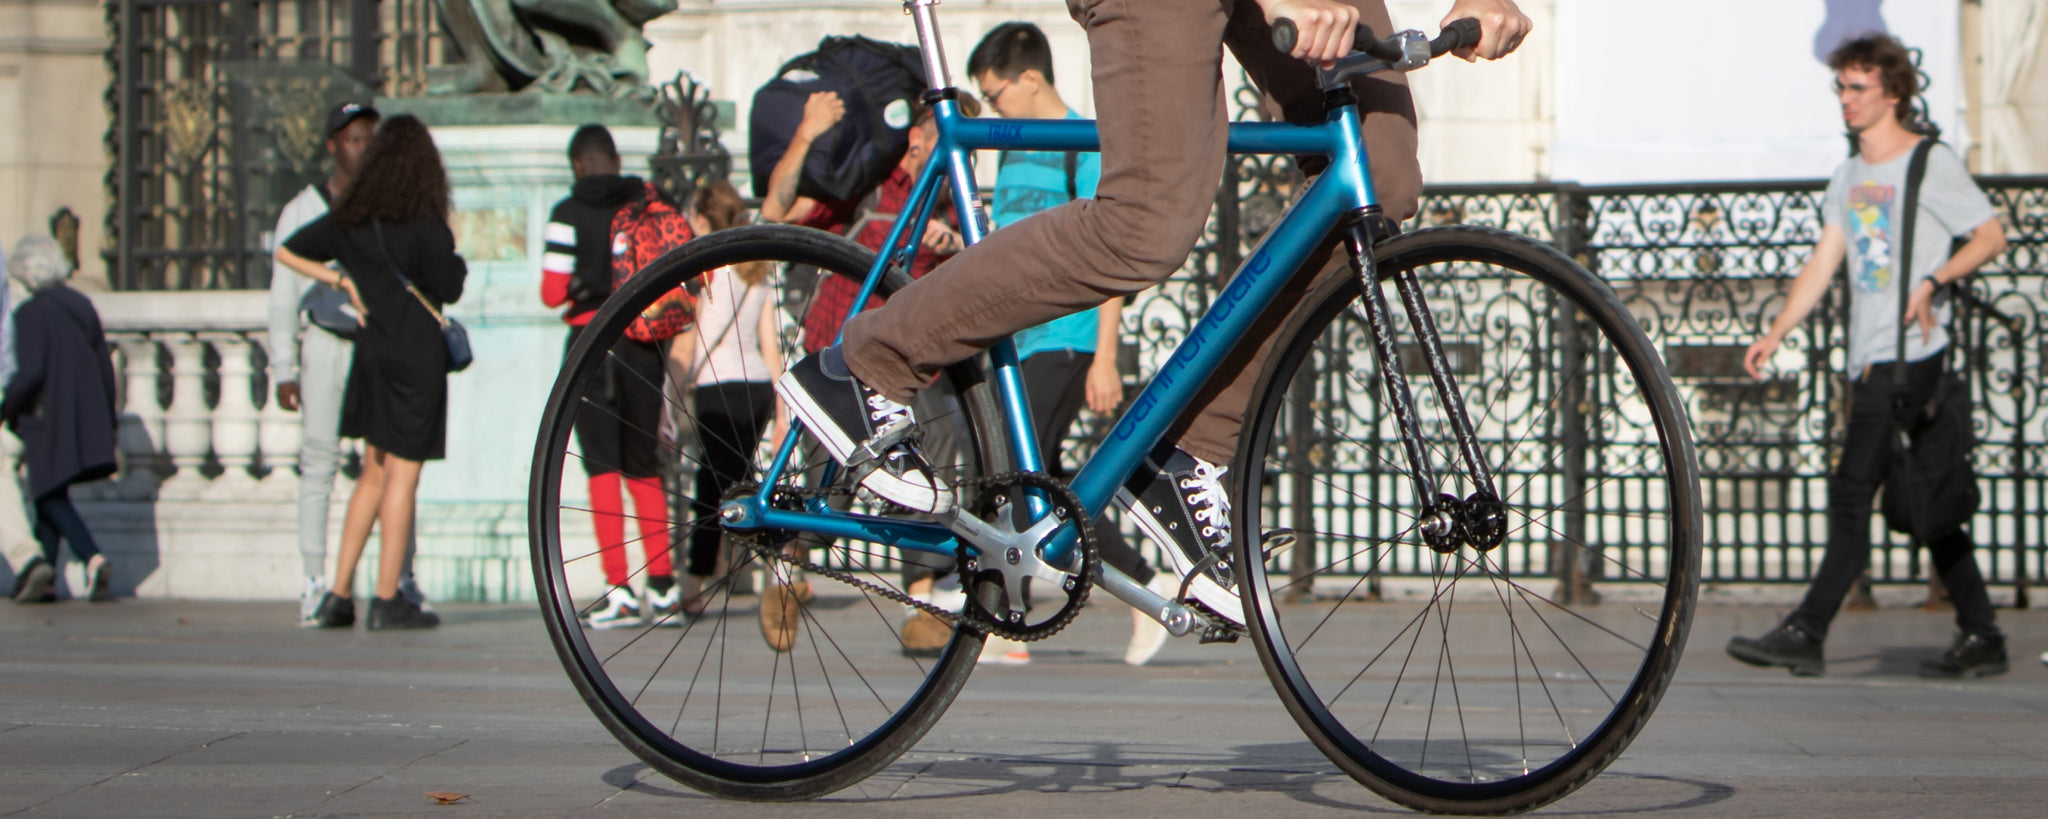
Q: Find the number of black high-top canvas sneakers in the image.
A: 2